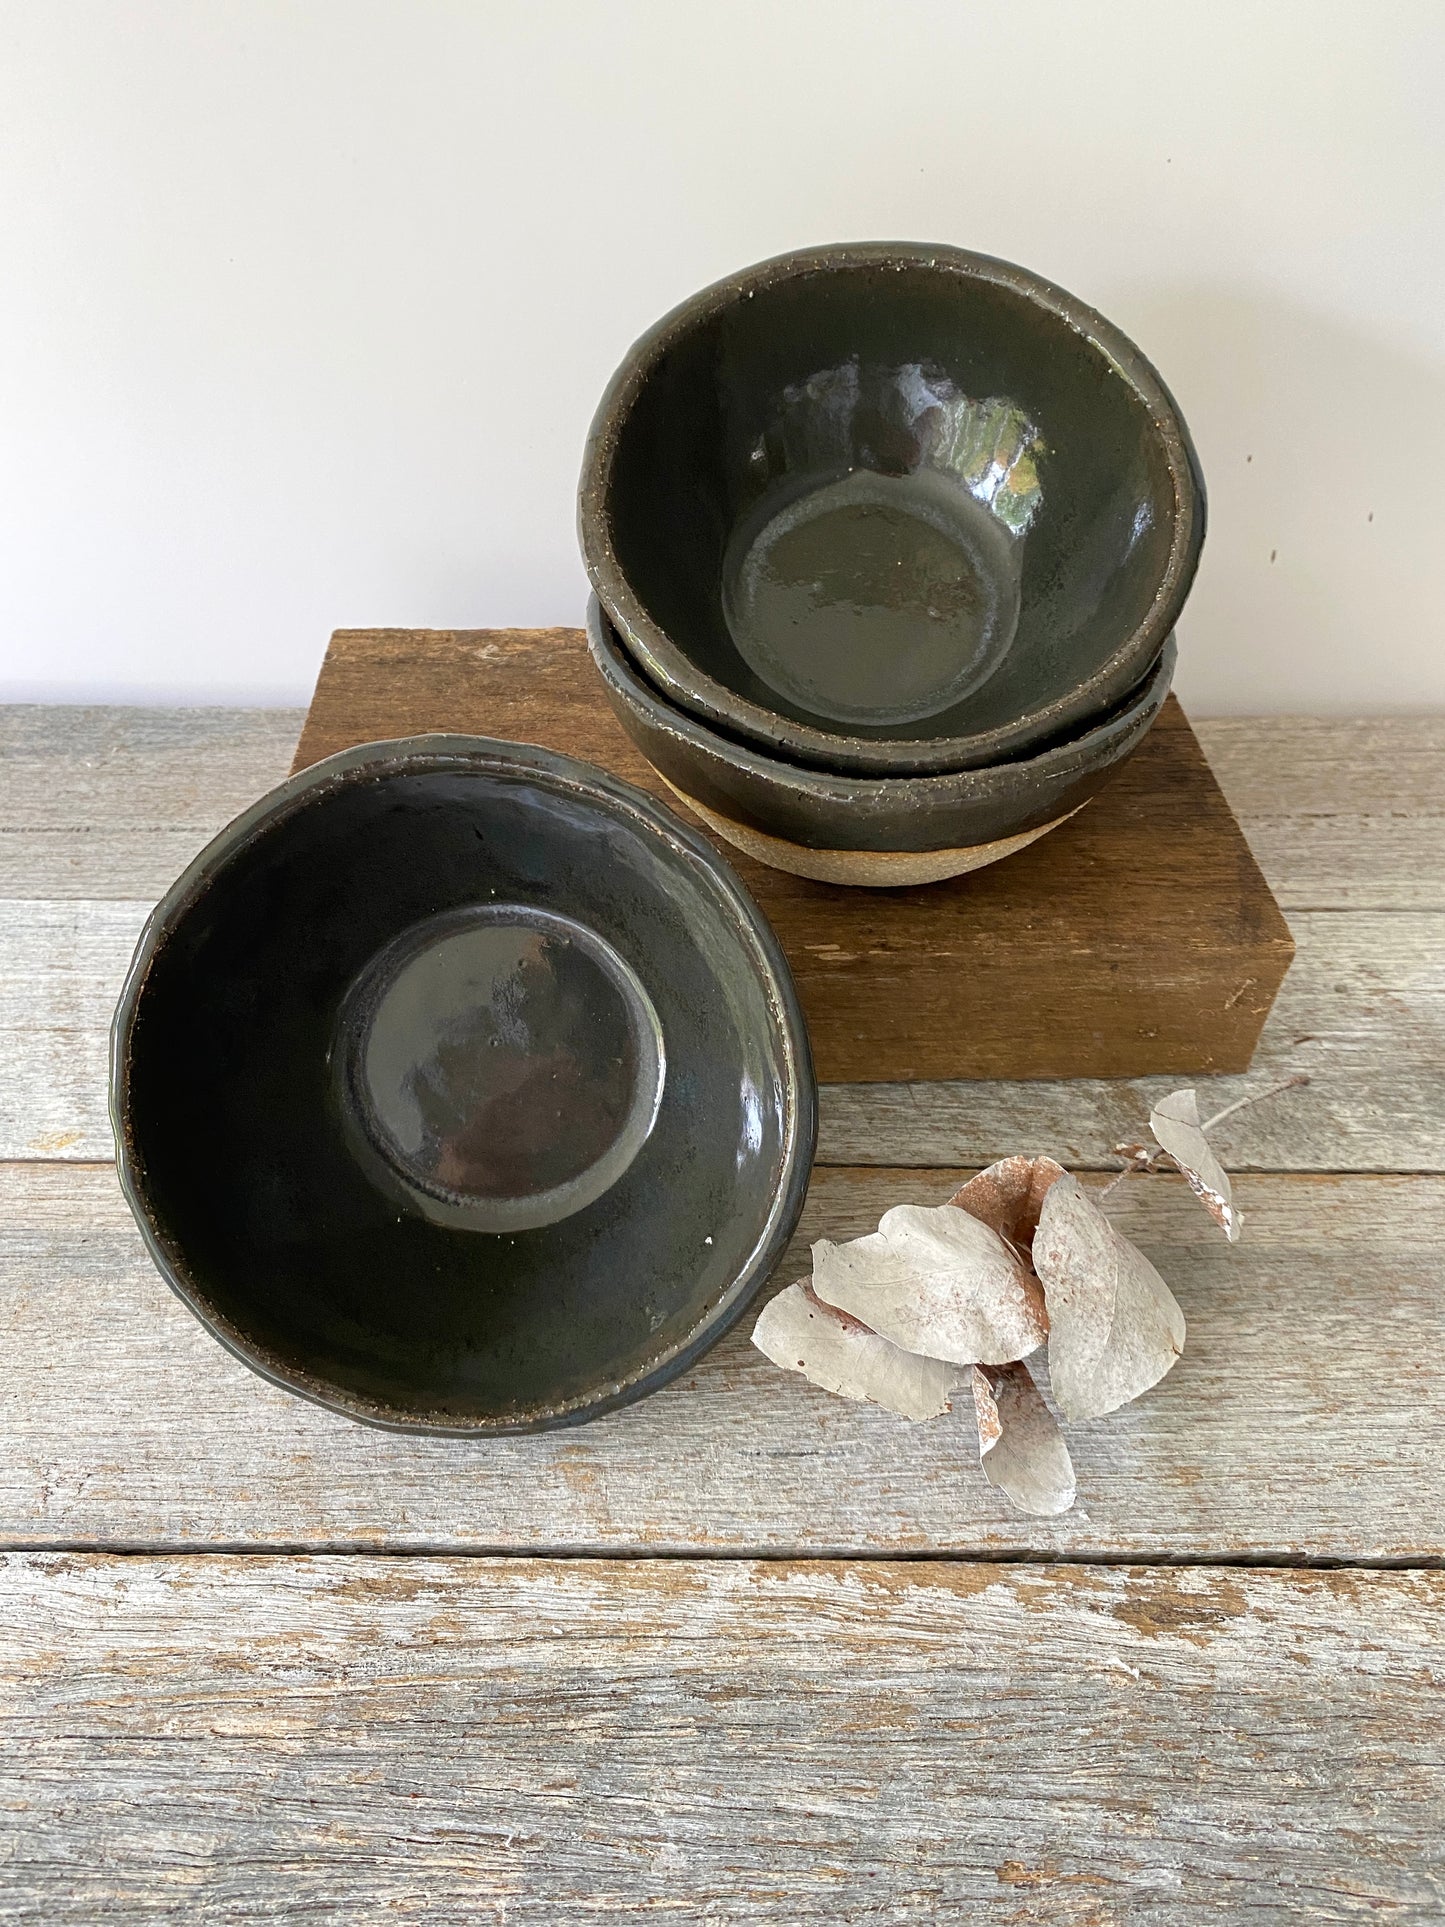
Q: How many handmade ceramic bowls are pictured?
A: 3